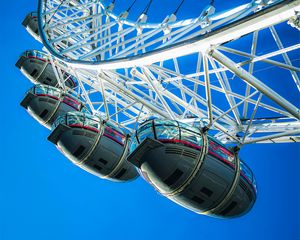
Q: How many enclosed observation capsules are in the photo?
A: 5